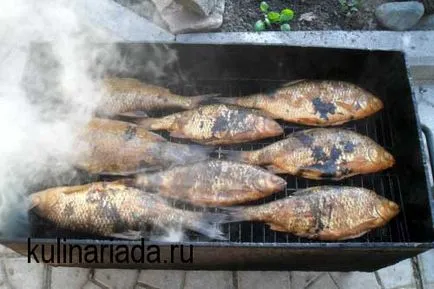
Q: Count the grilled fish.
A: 8